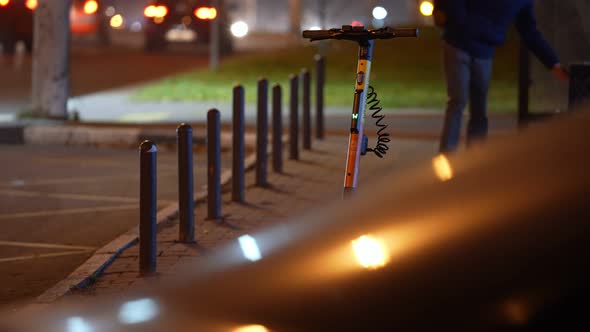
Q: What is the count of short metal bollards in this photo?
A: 9